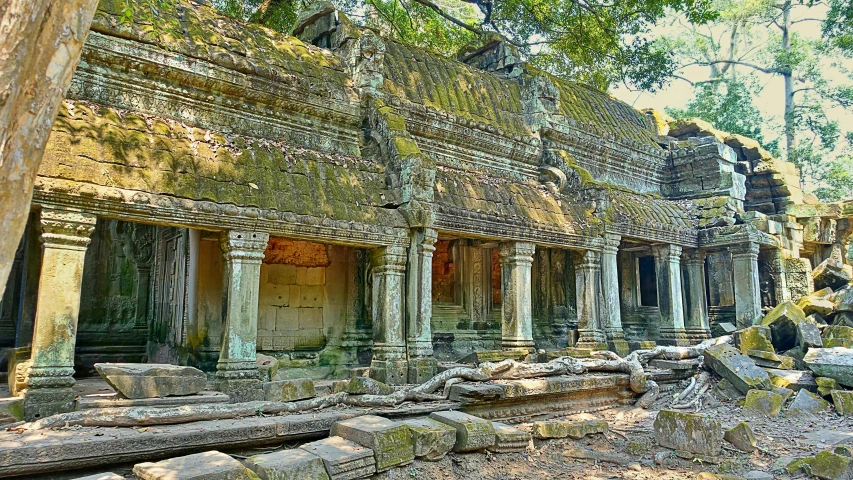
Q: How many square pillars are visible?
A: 10